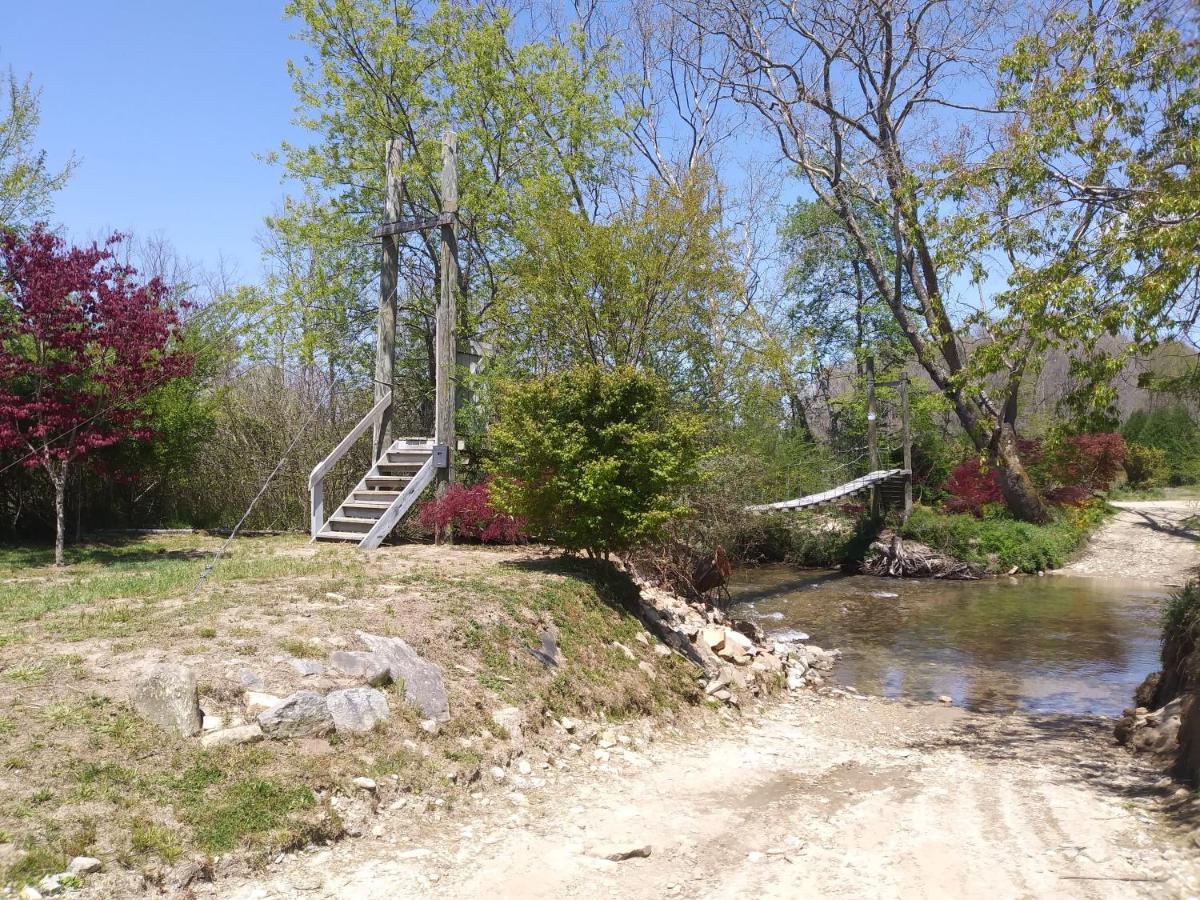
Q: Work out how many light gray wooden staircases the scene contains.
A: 1